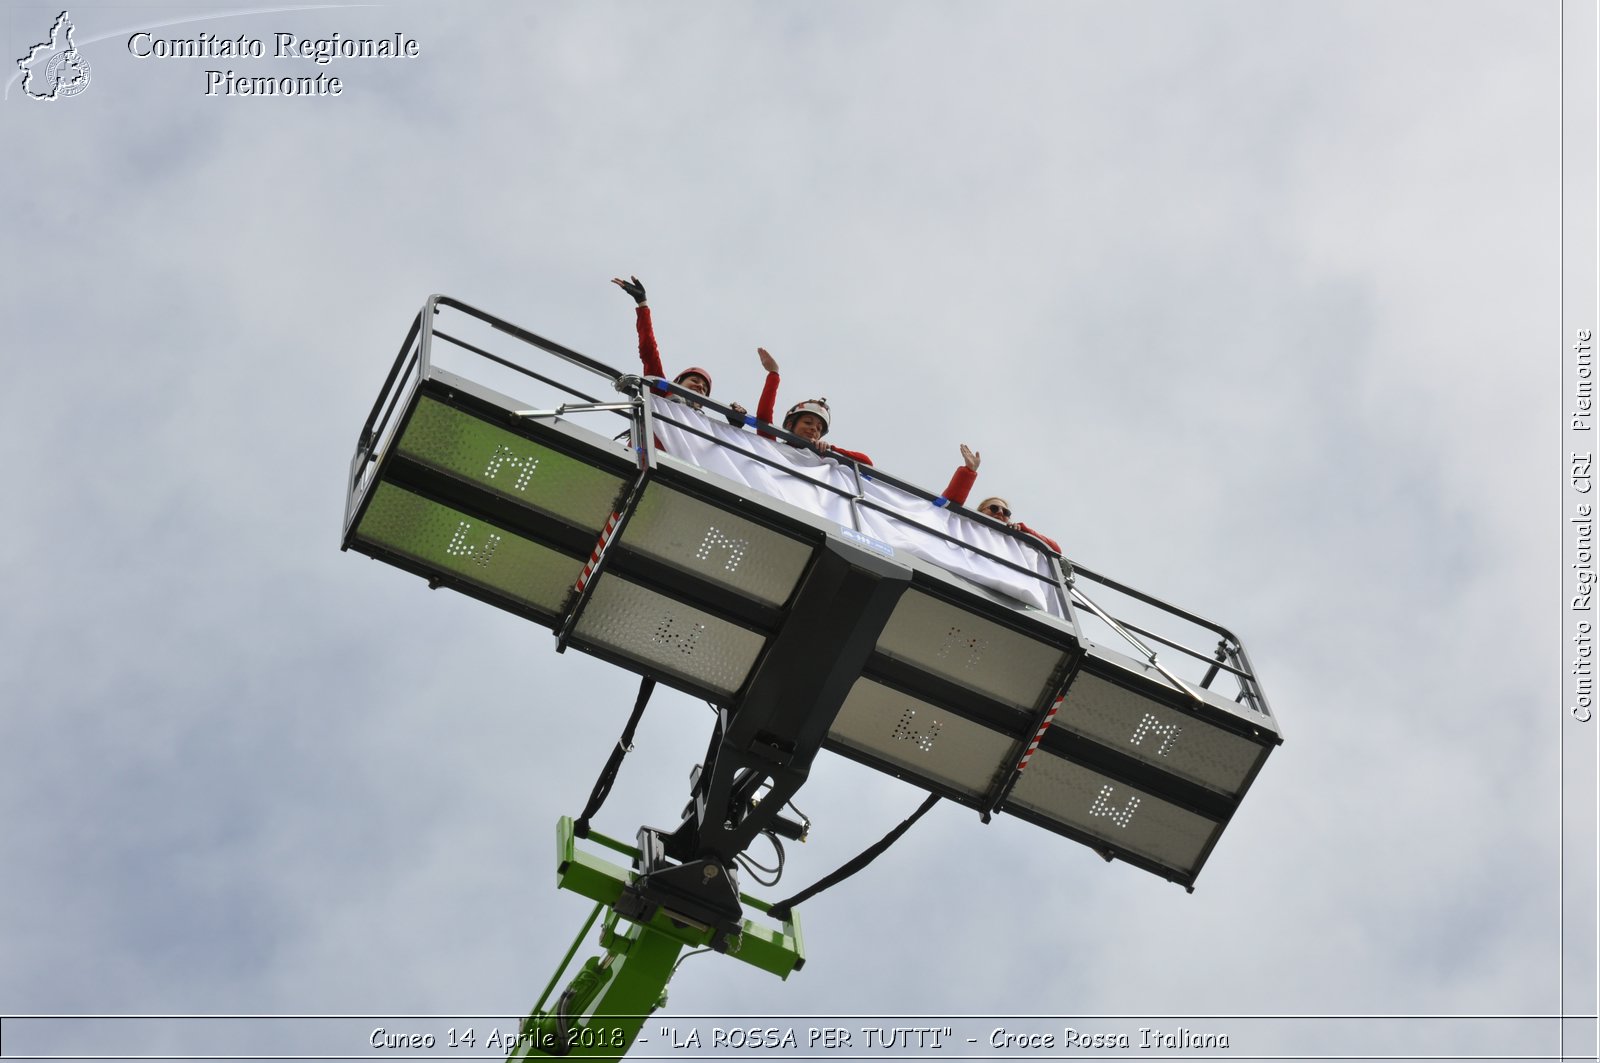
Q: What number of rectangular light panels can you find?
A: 8